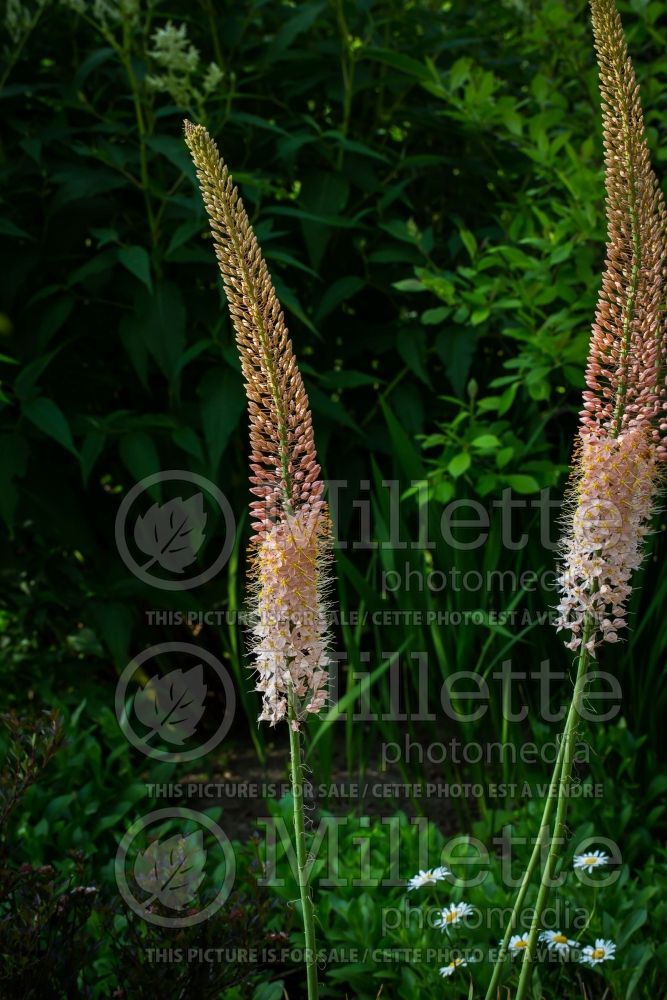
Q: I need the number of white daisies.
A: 7